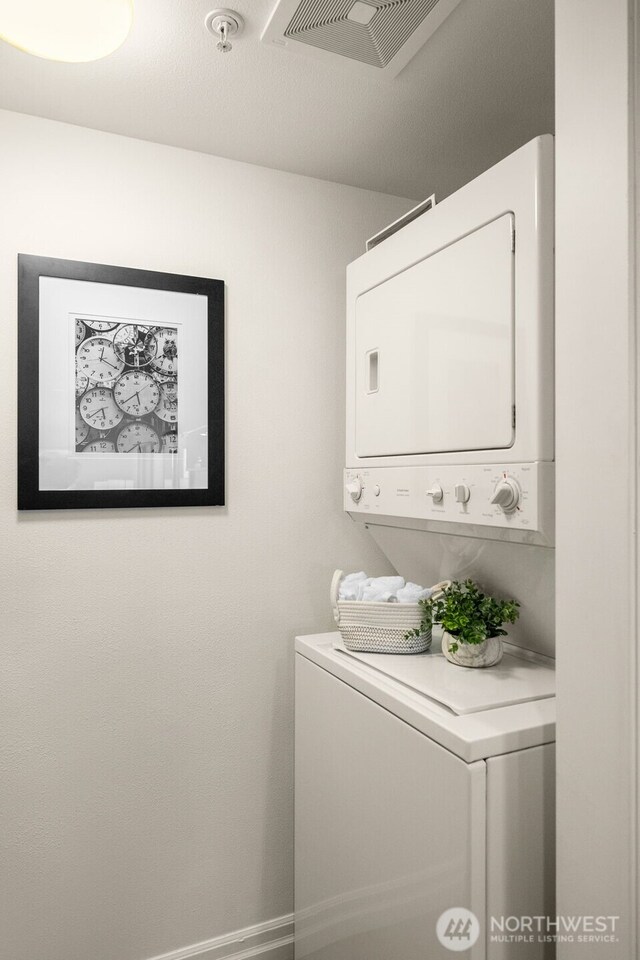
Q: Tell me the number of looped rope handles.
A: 2